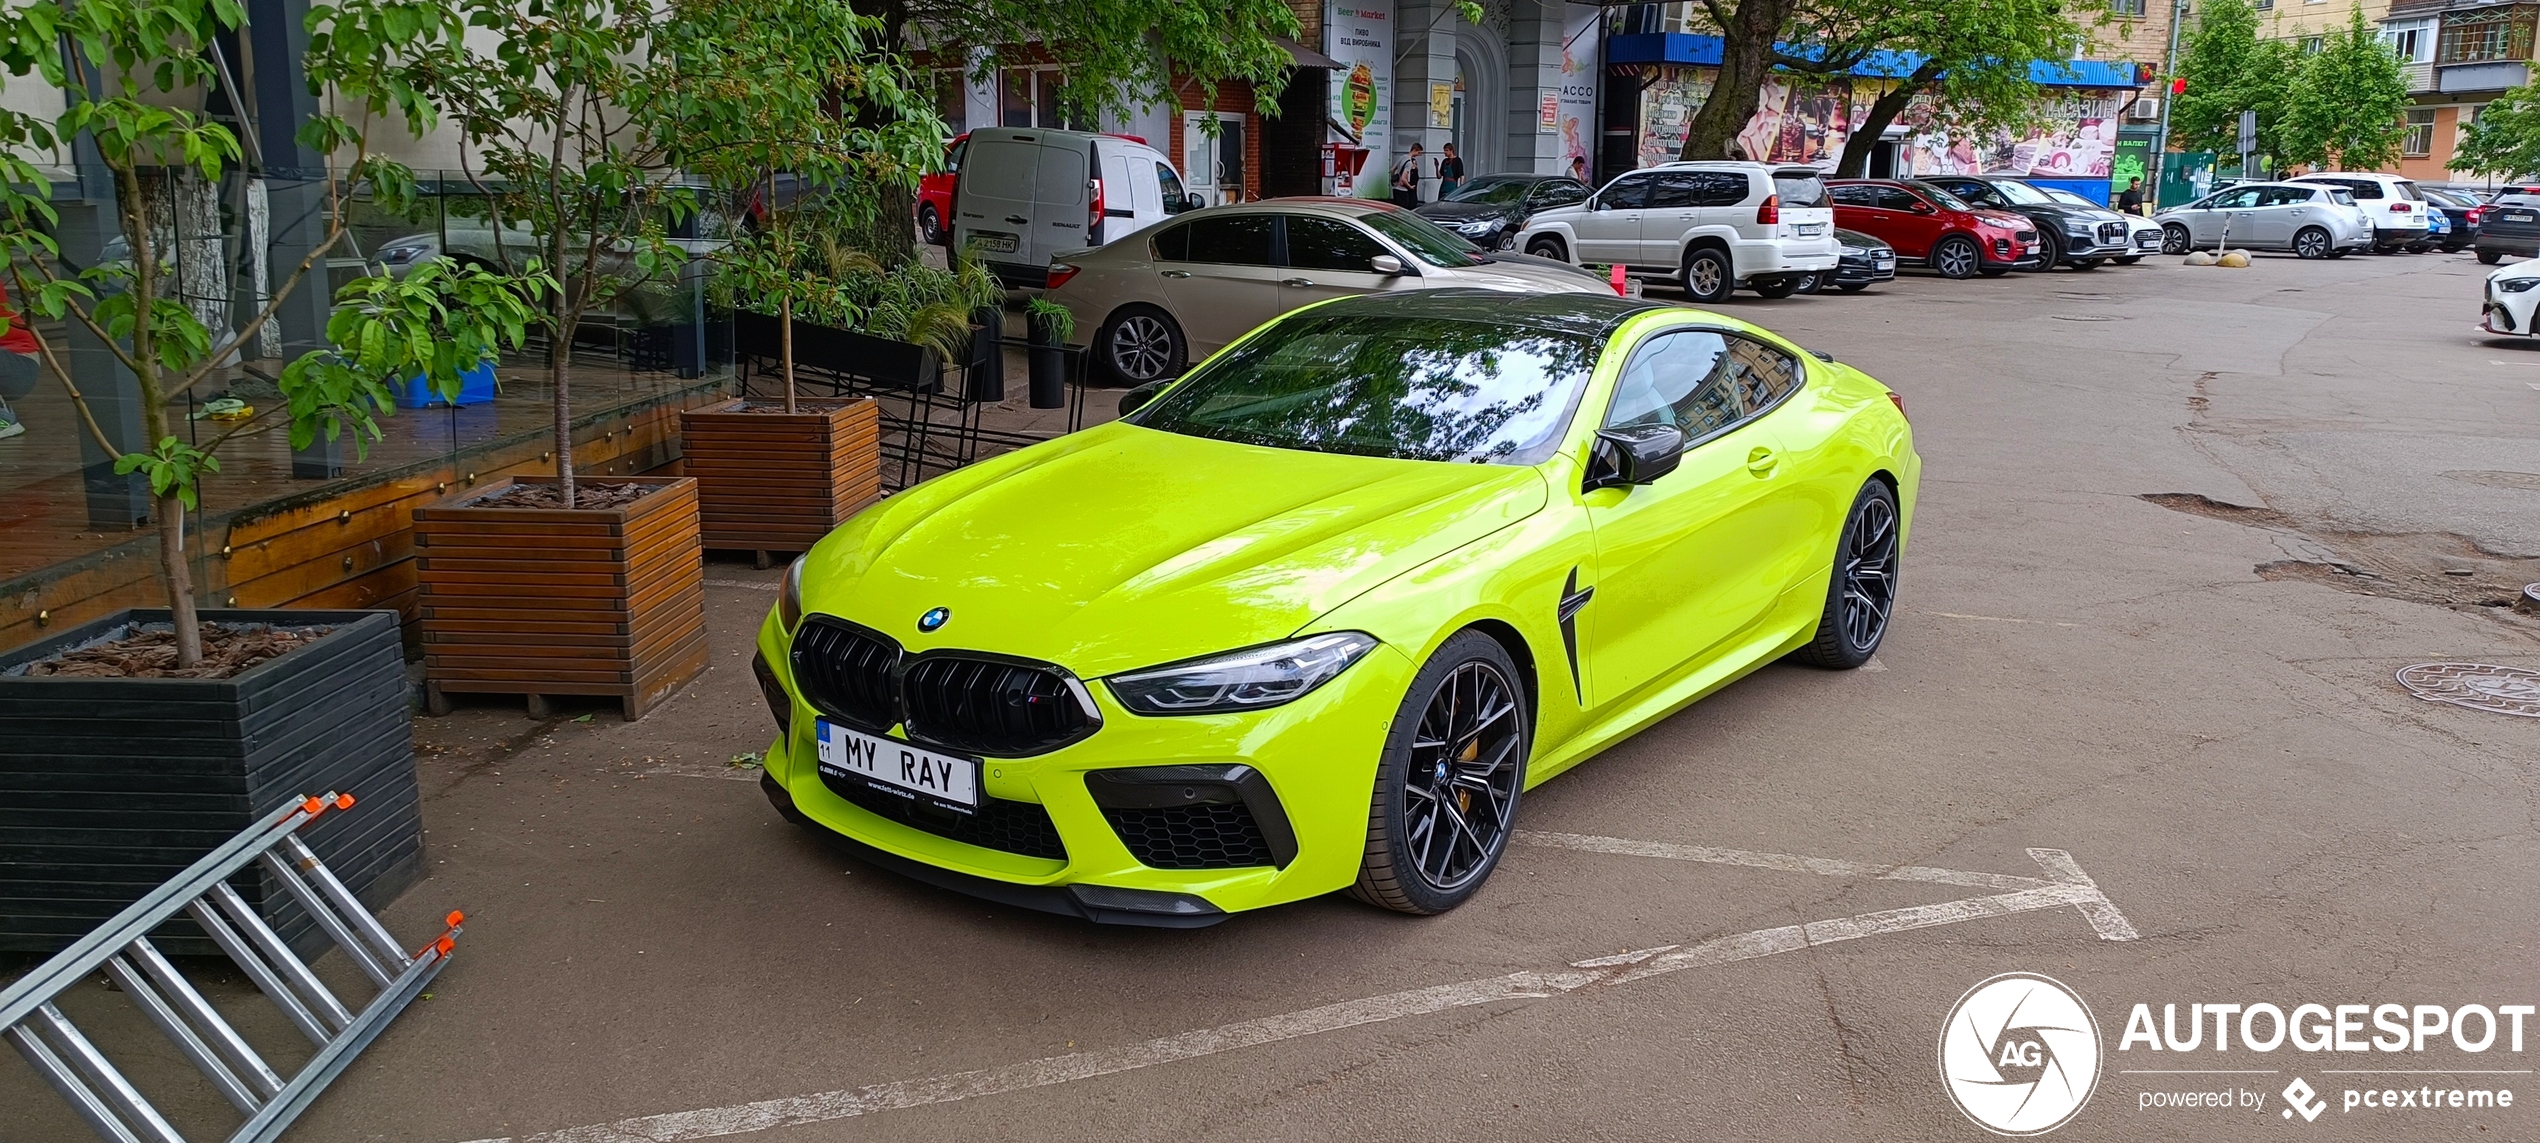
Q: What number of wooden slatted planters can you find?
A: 3